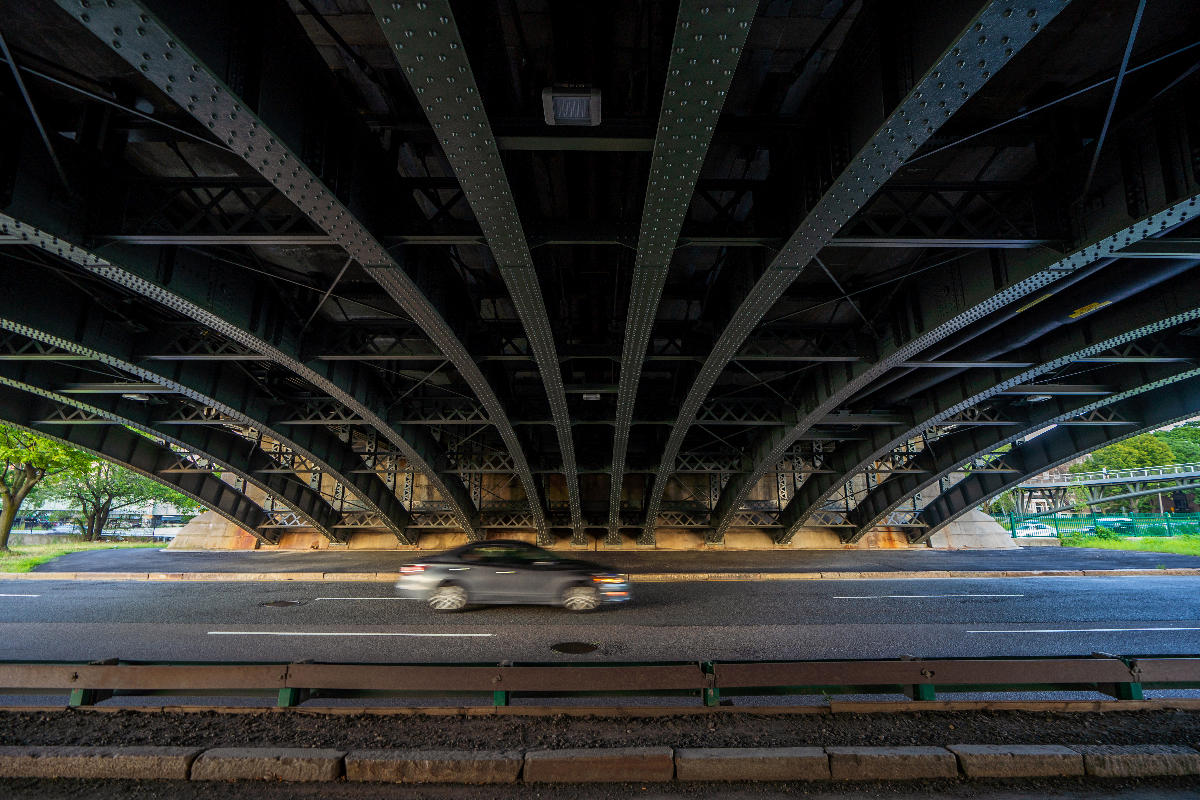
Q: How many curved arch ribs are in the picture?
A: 12